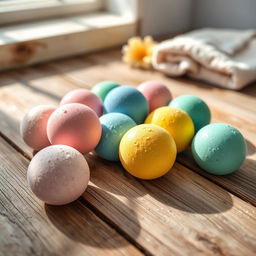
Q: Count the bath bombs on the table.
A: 12